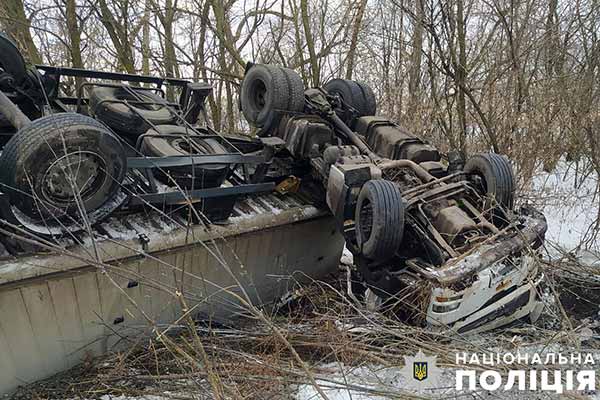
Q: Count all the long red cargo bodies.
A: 0